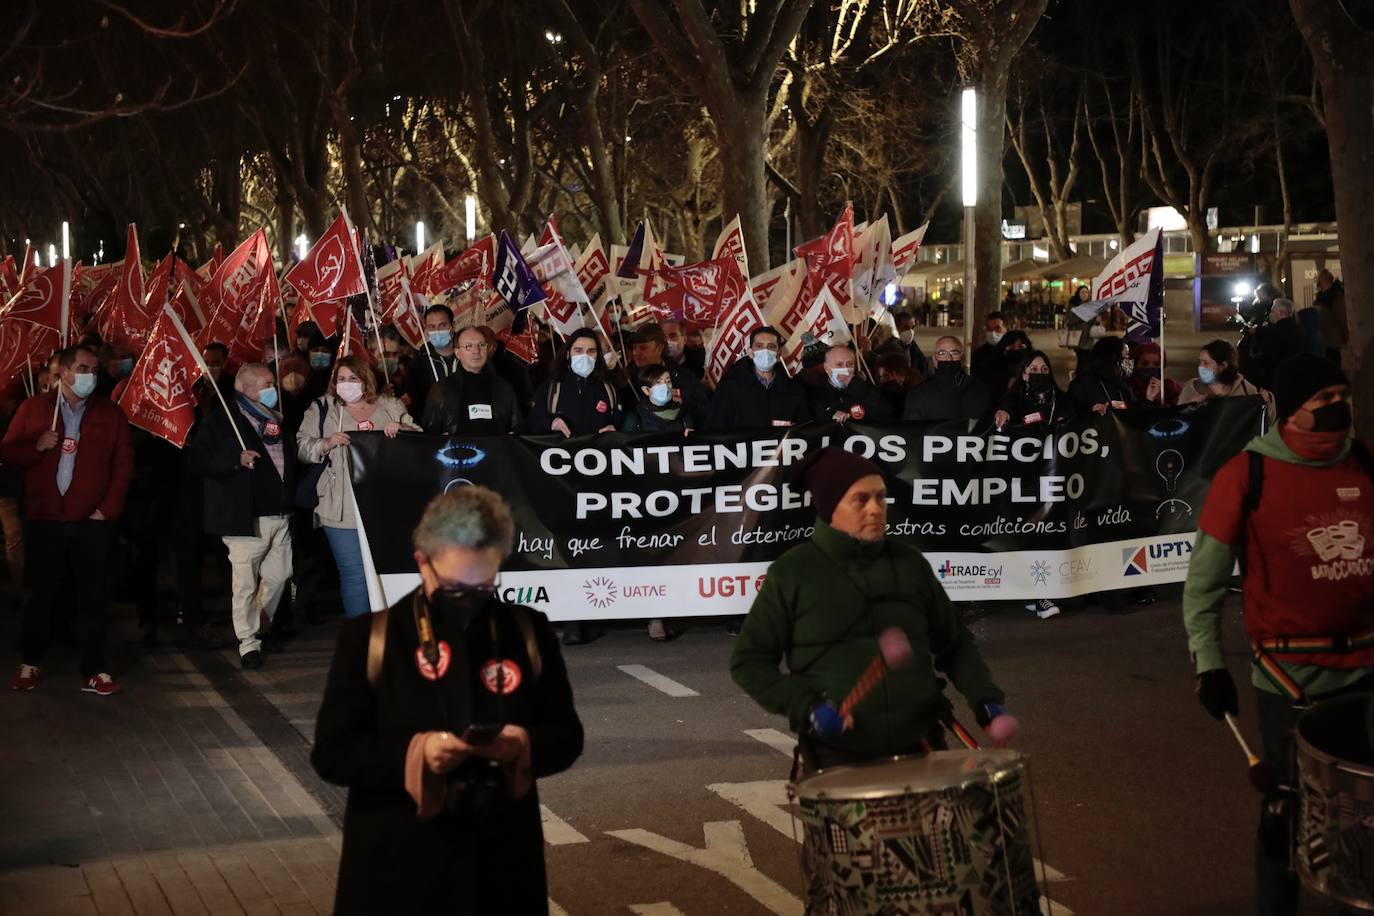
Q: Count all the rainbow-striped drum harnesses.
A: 2